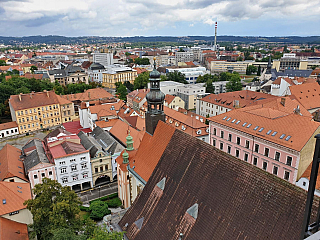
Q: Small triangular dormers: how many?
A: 3